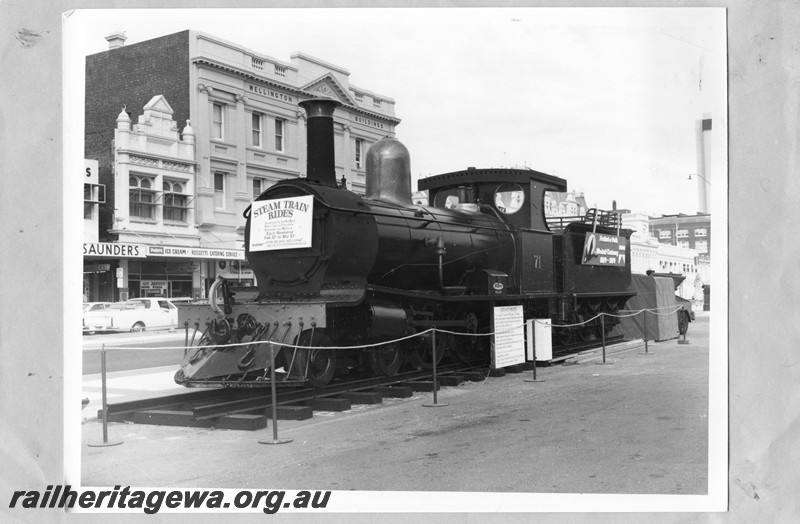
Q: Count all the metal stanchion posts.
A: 7